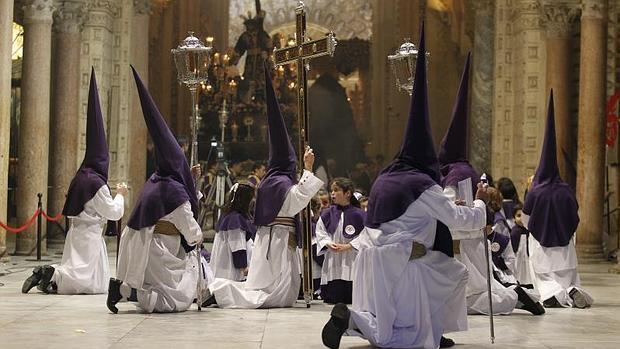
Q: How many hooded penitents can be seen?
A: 6